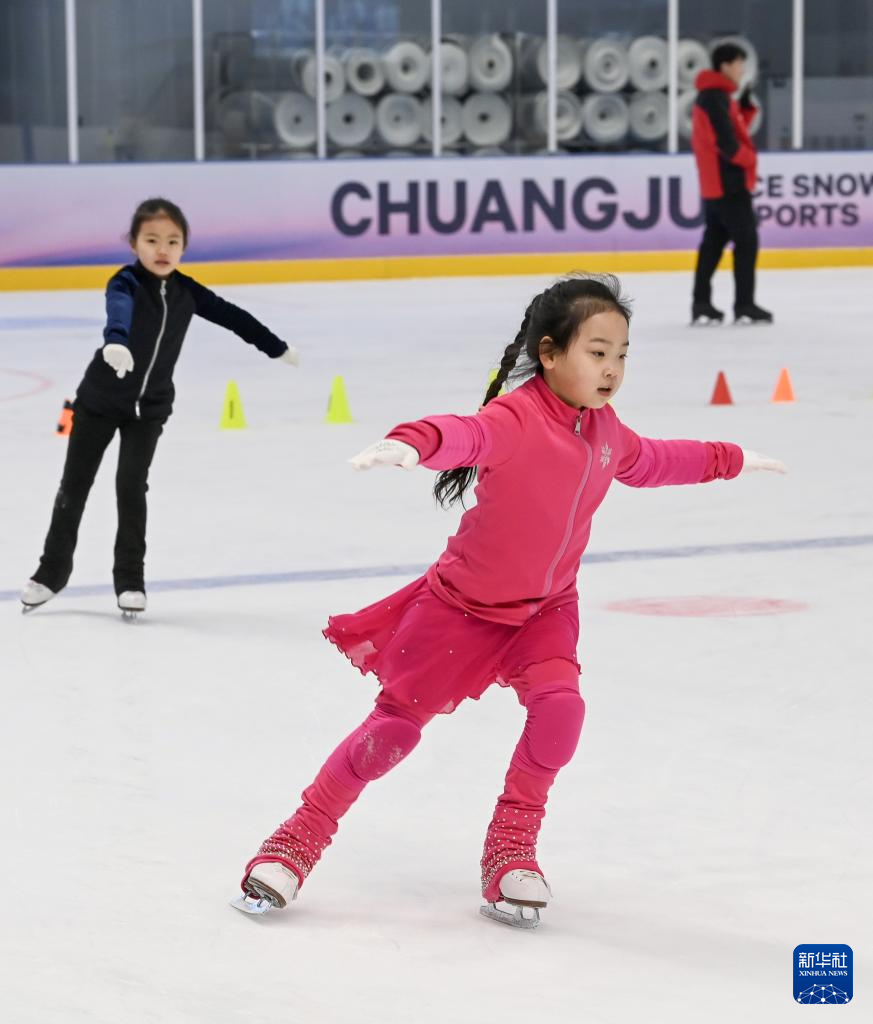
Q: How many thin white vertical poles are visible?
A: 7